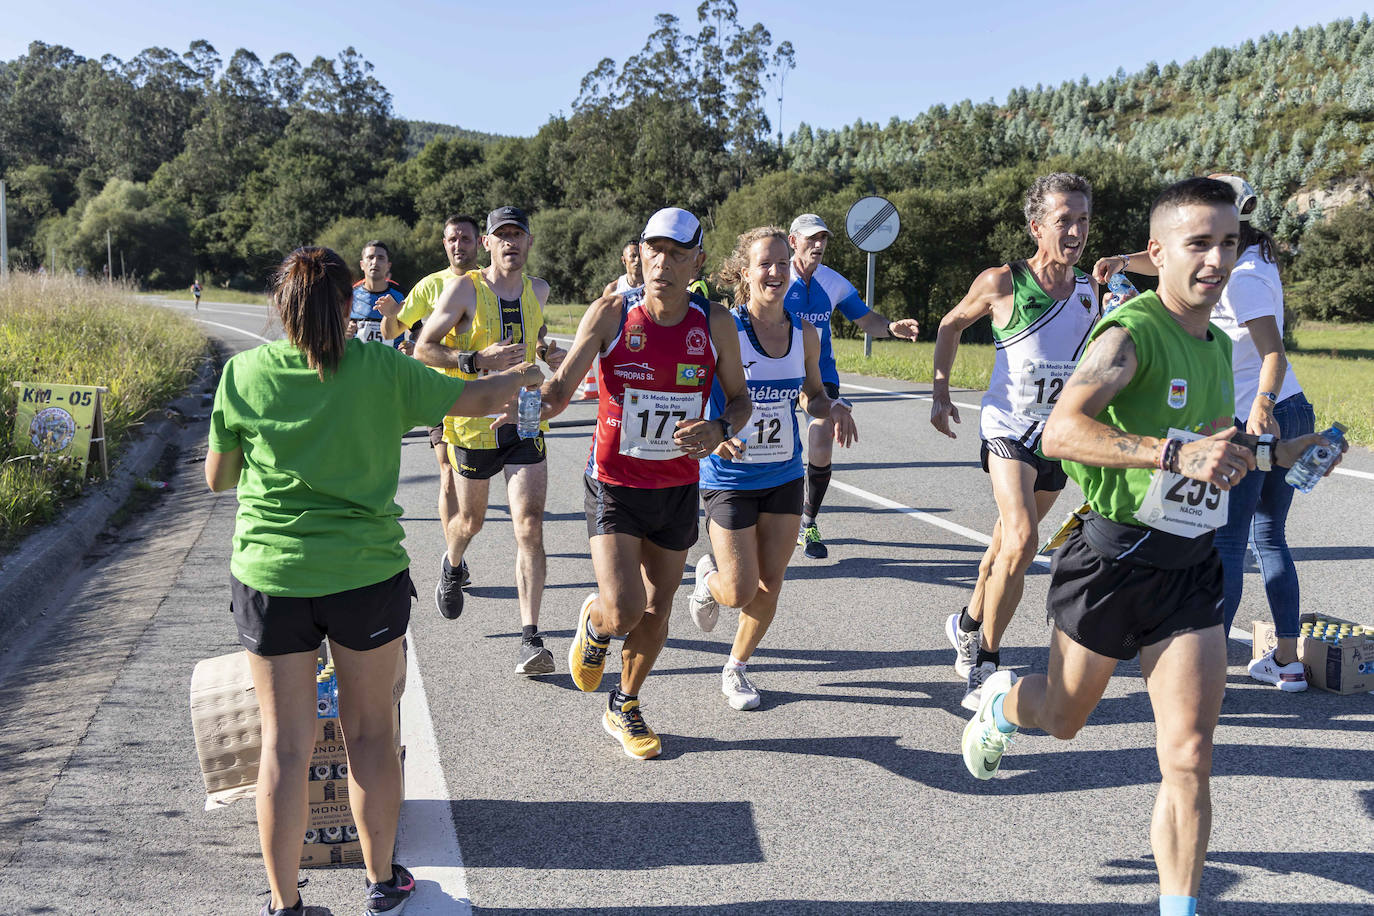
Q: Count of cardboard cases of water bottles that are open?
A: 2